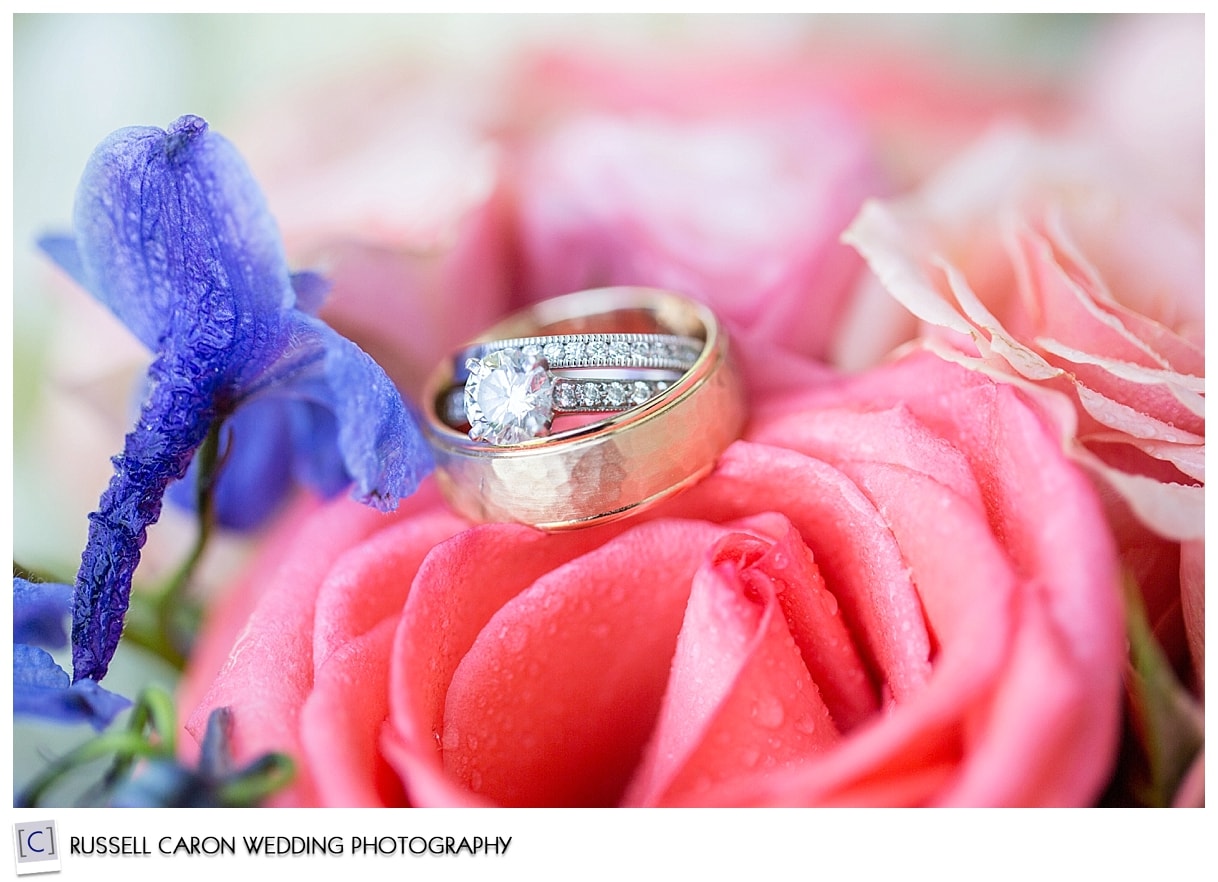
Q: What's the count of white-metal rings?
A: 2